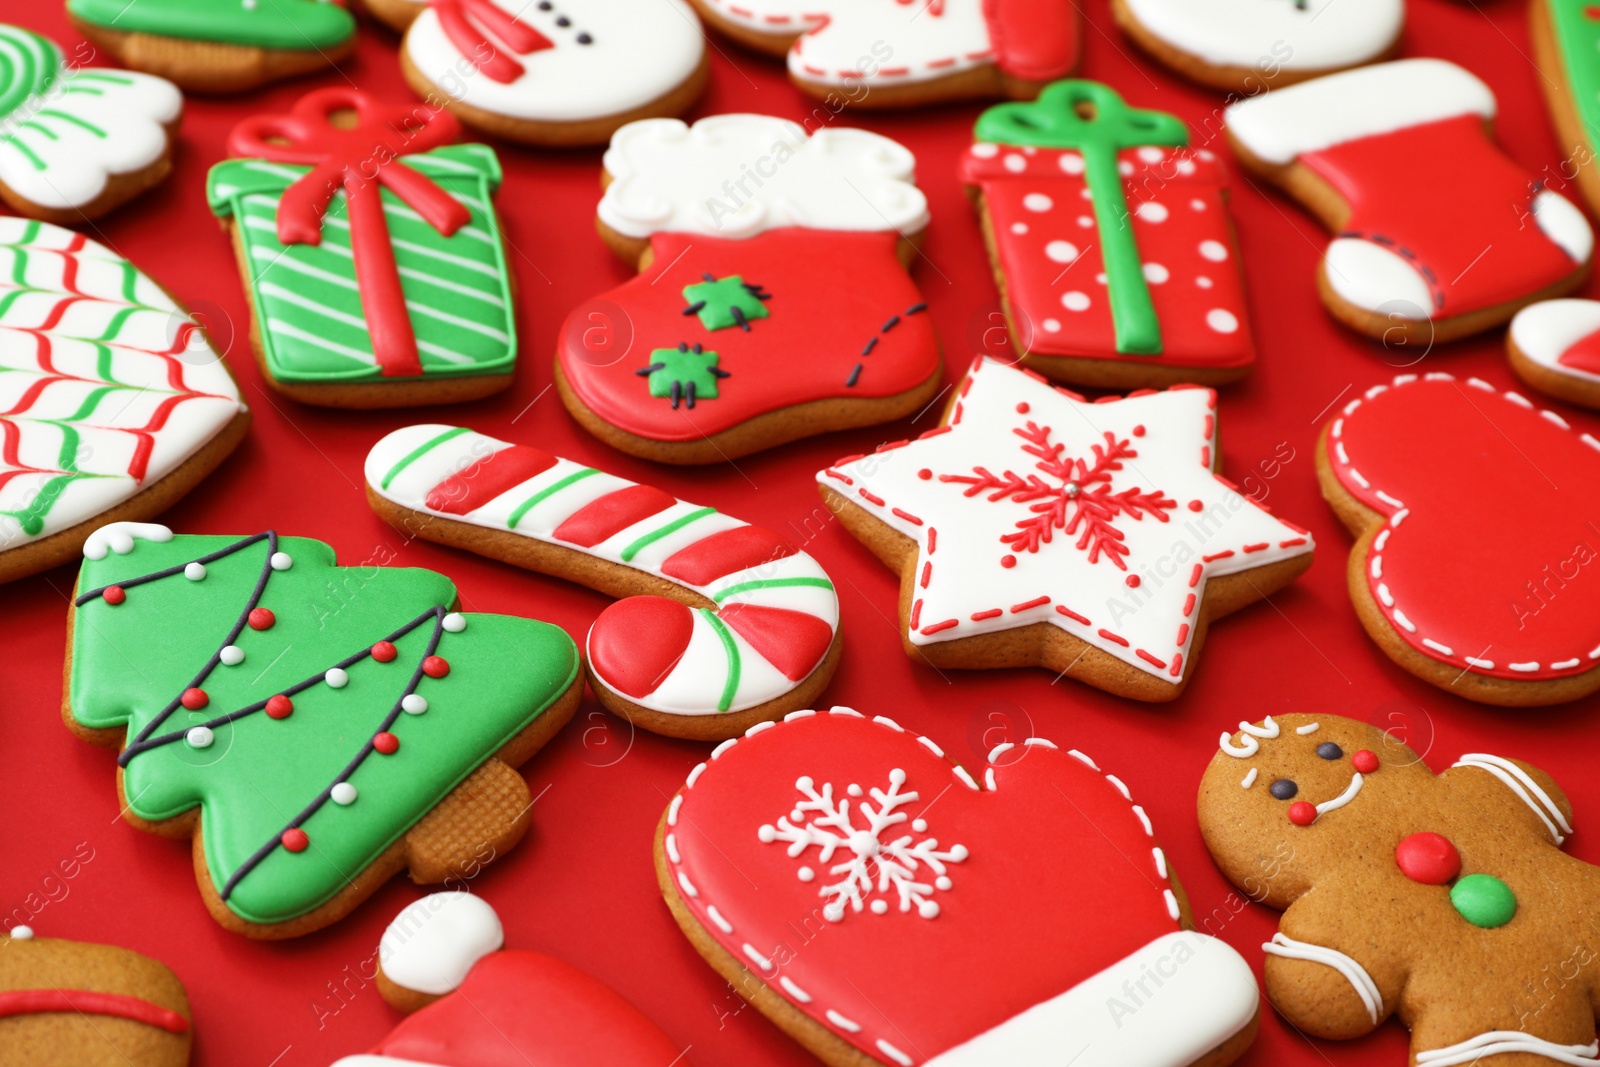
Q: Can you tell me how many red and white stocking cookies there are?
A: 2